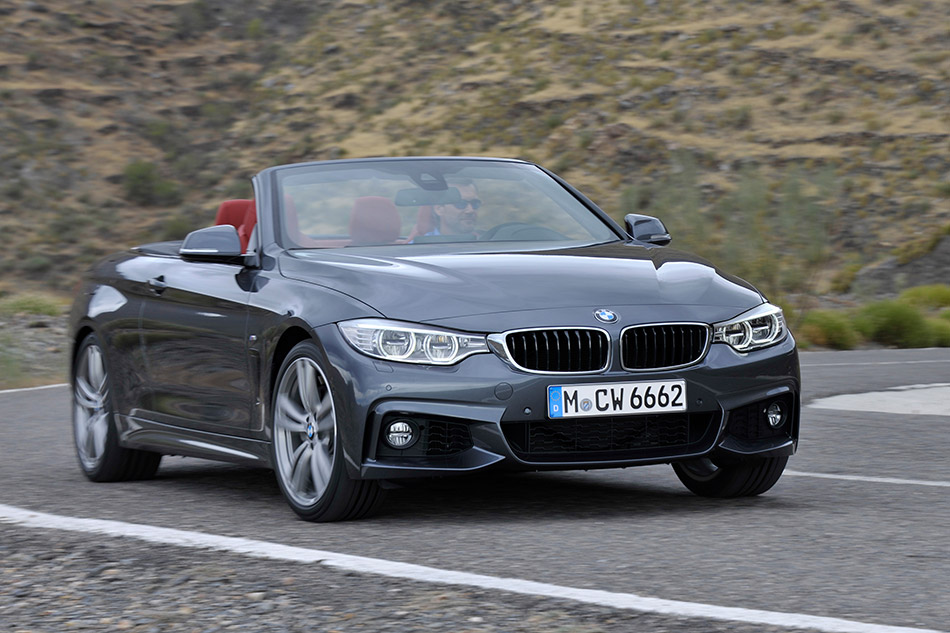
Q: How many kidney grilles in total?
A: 2